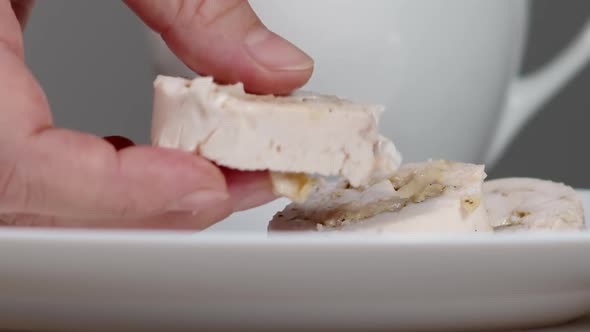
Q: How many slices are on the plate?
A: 2